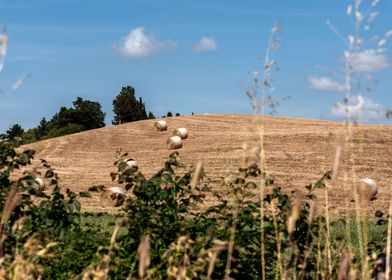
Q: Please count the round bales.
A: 7